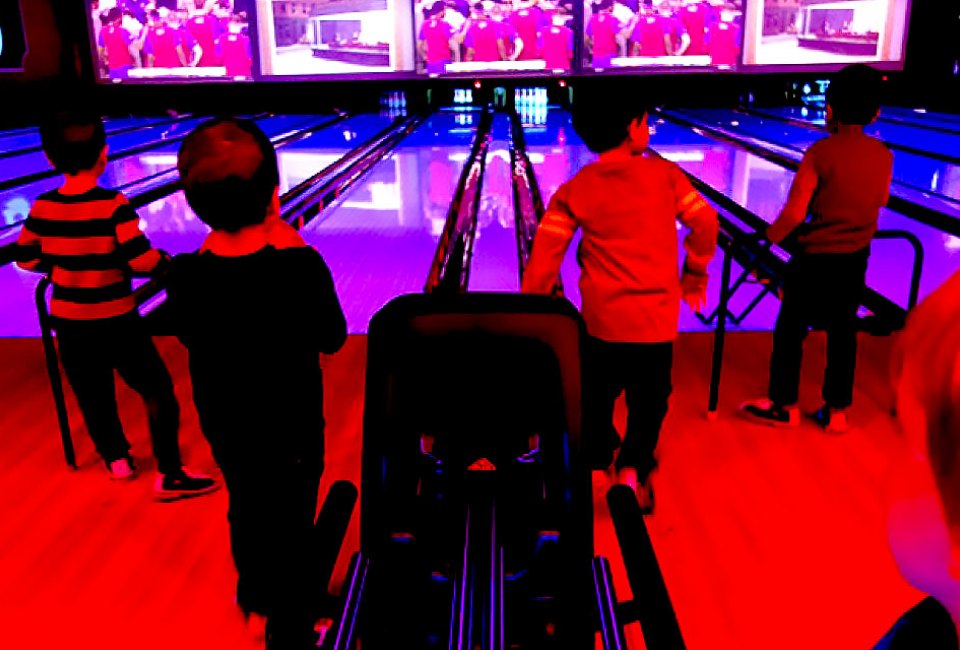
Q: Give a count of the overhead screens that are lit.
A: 5